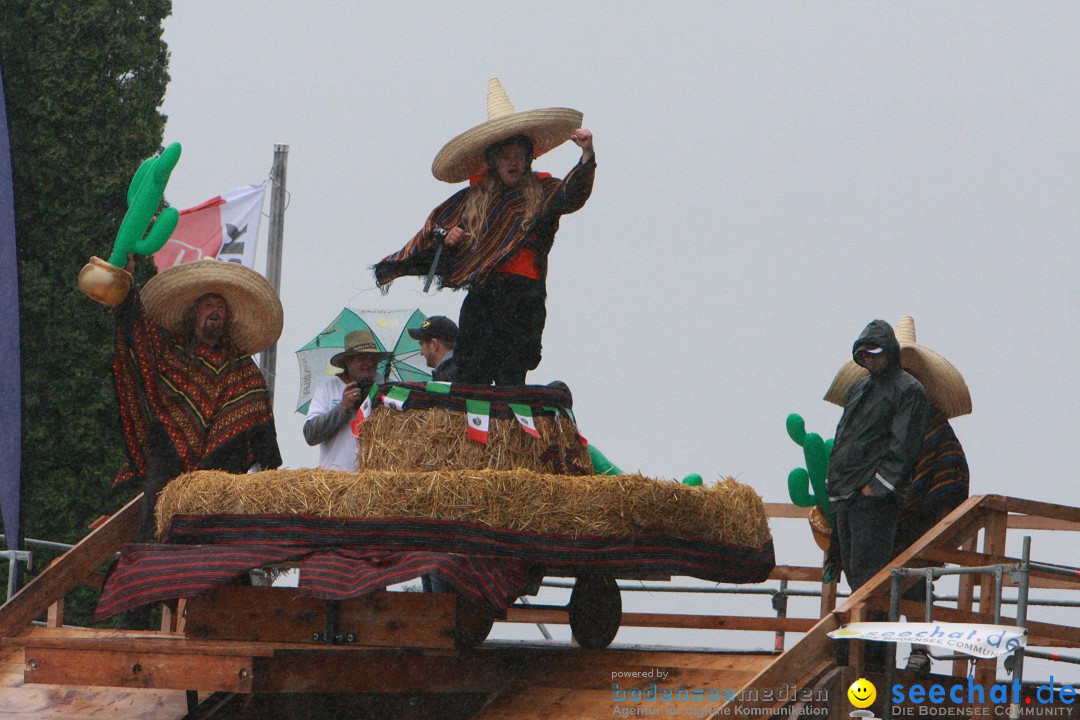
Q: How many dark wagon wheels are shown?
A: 2